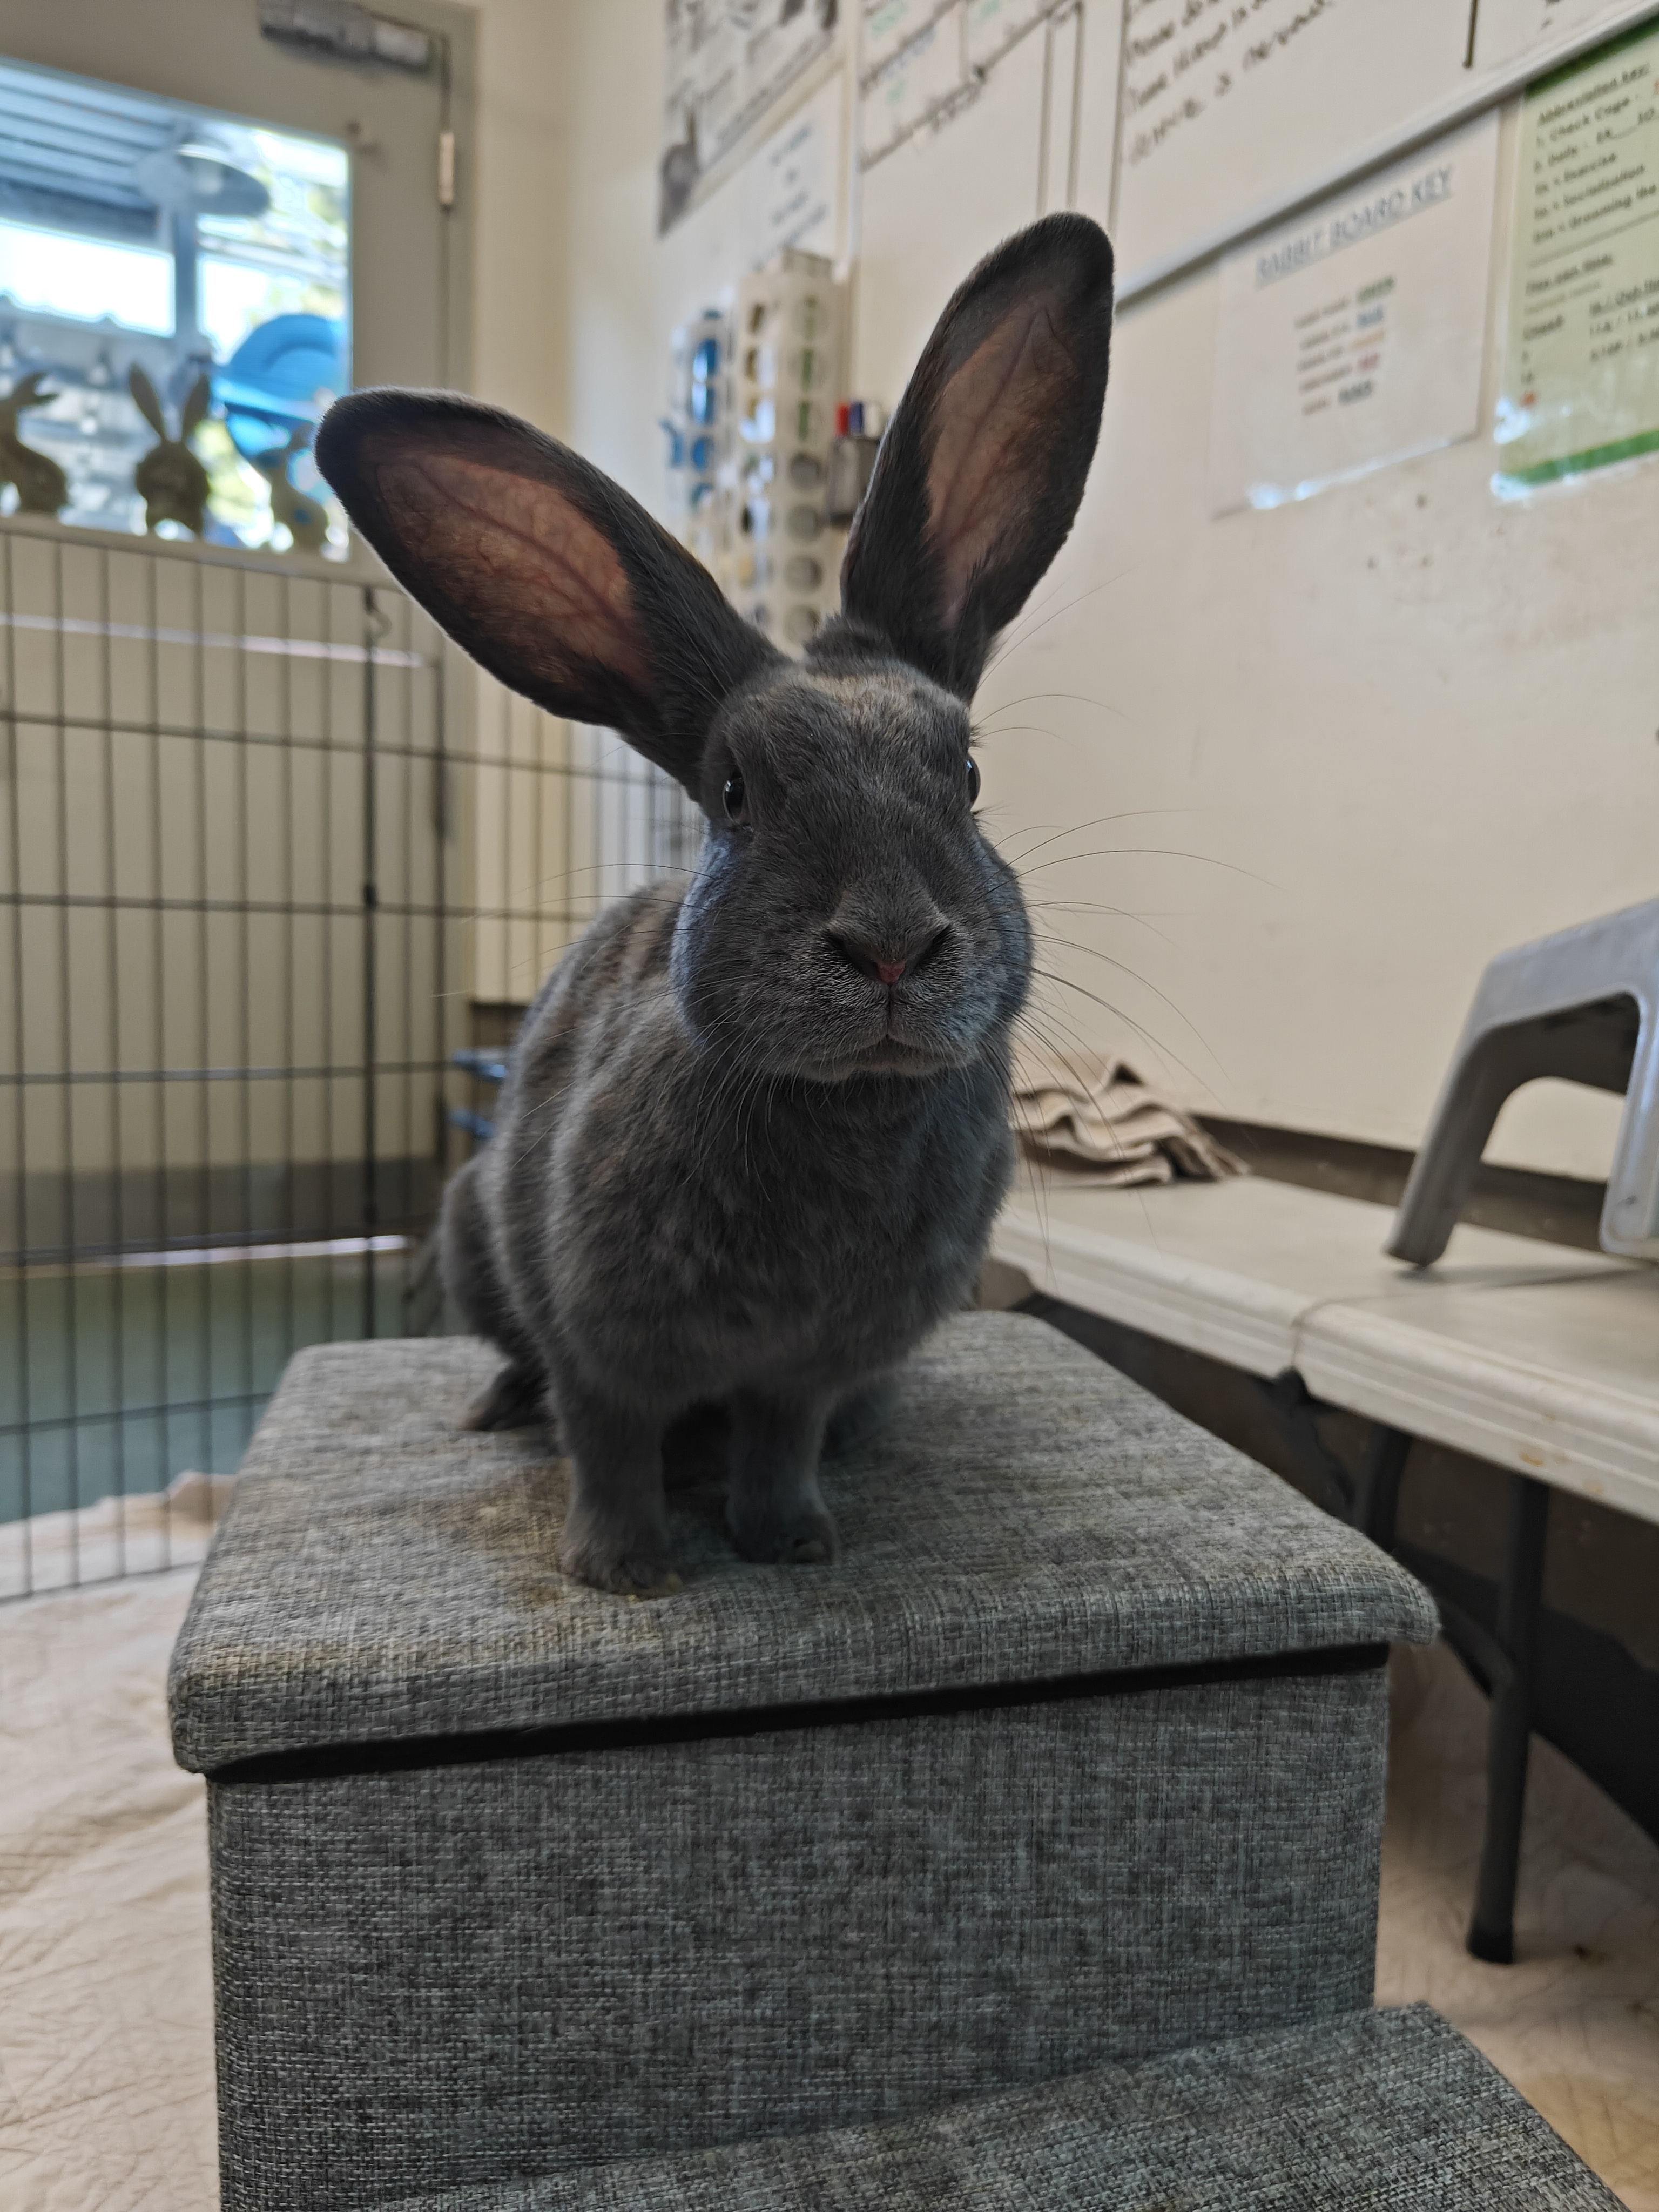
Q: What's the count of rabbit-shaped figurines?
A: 3